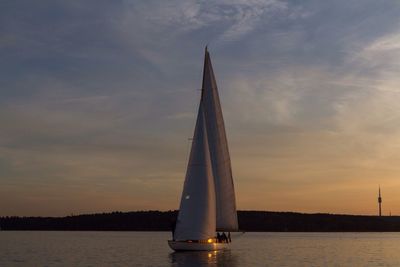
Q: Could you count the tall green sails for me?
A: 0